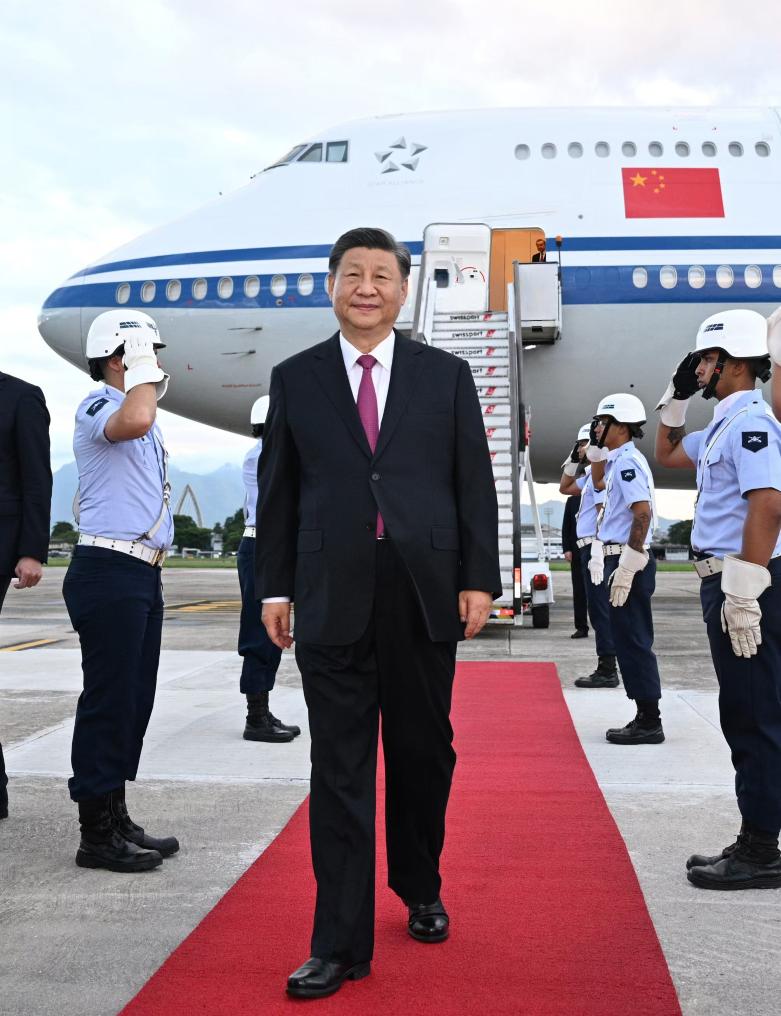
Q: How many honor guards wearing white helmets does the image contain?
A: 5